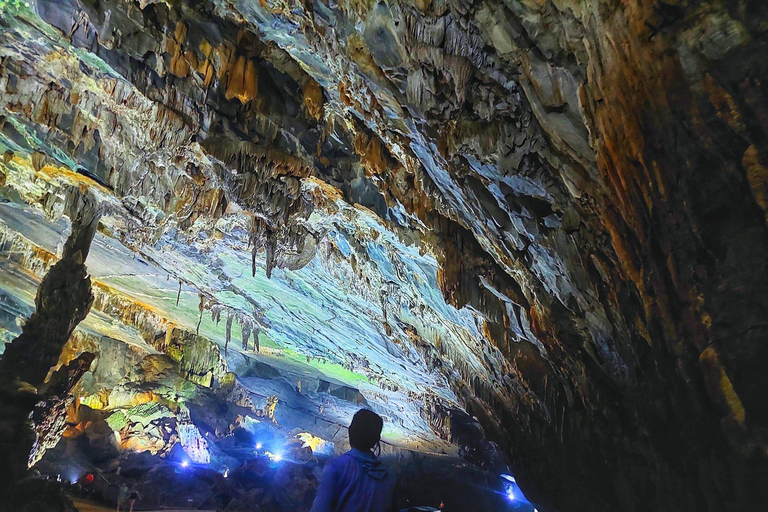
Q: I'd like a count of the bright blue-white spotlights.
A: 4